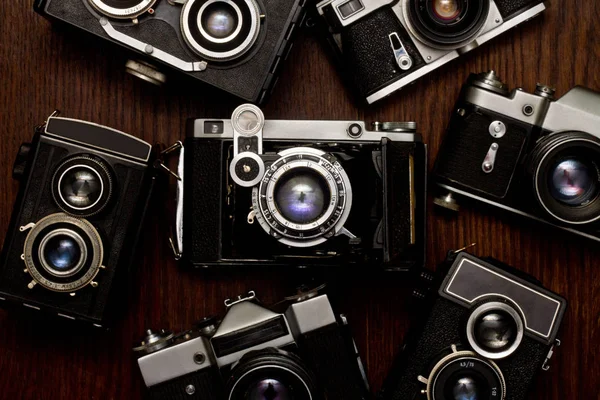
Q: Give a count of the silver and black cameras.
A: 7